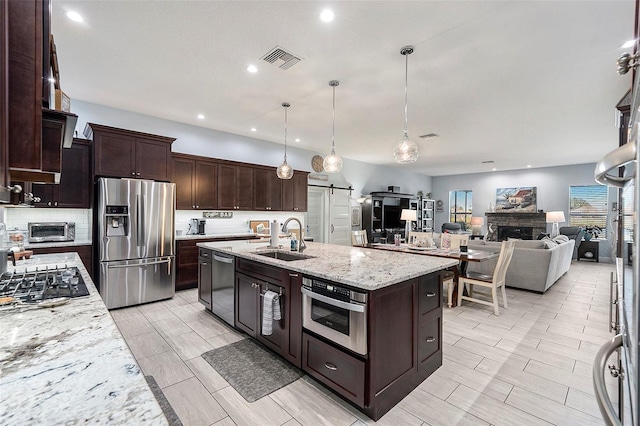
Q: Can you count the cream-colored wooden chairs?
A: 4